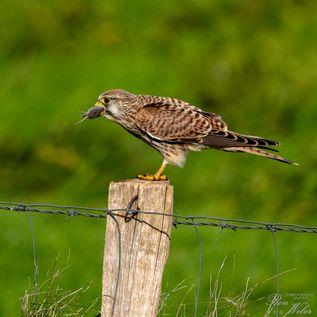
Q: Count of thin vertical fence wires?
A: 4